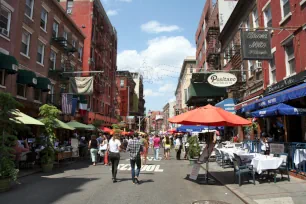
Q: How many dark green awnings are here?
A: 4